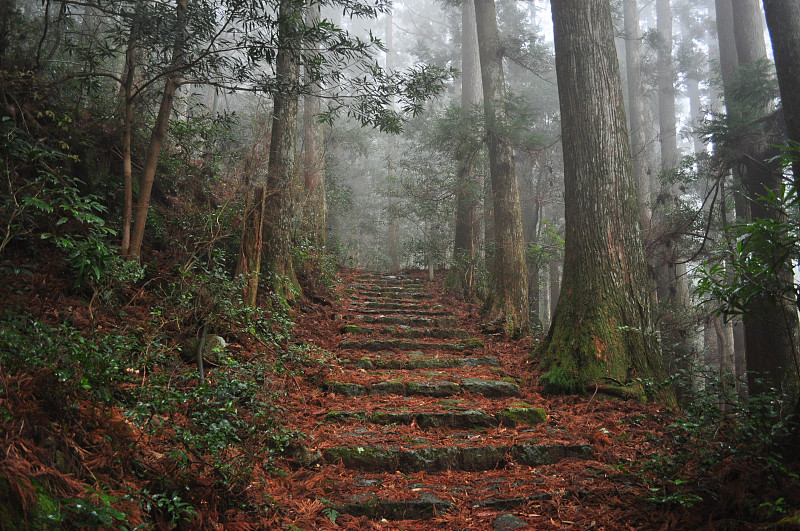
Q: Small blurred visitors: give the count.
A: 0